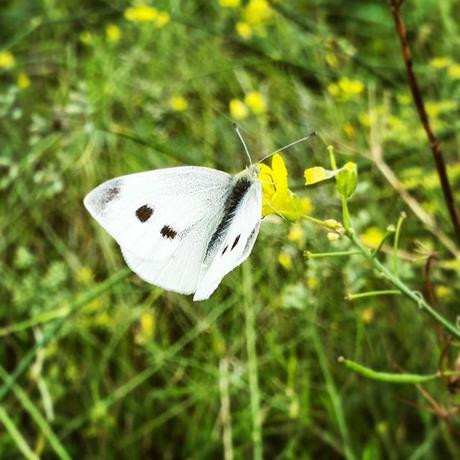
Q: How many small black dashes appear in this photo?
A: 2